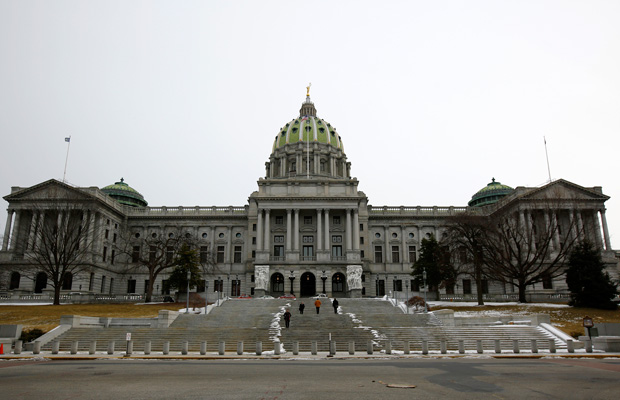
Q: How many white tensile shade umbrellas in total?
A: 0